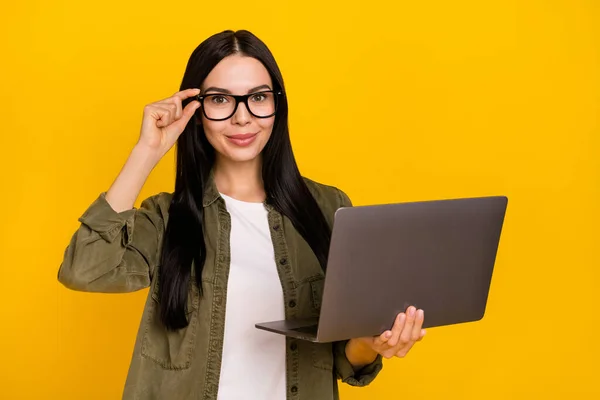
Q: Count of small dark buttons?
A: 5